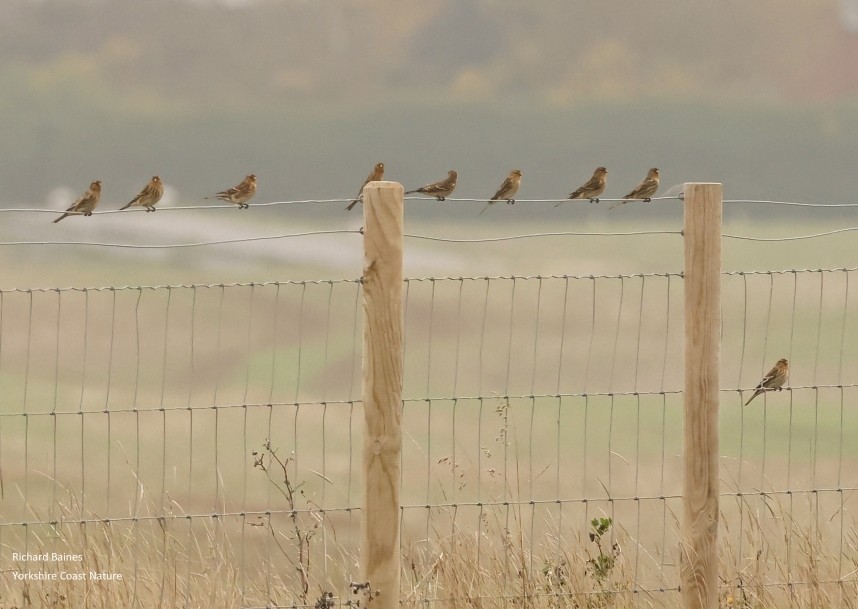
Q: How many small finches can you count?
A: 9